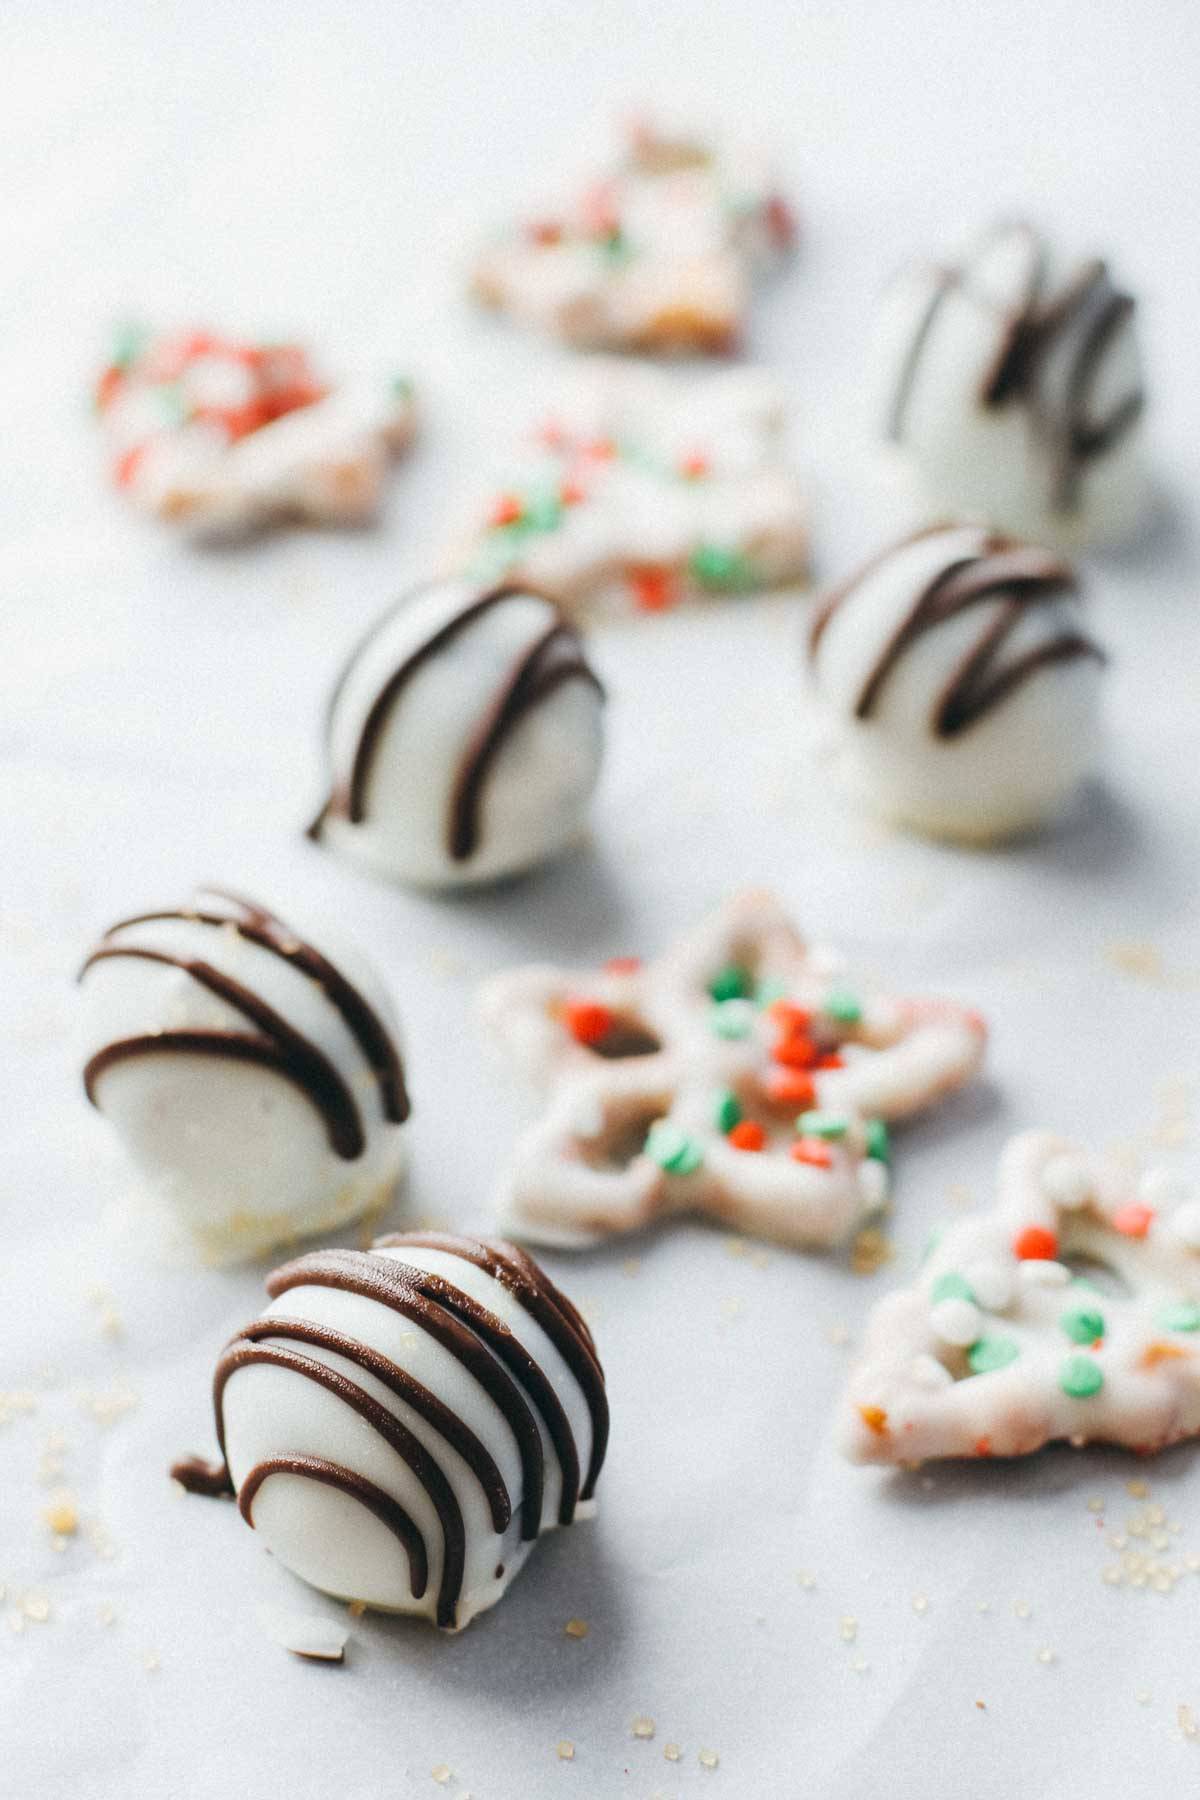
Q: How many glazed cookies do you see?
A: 5